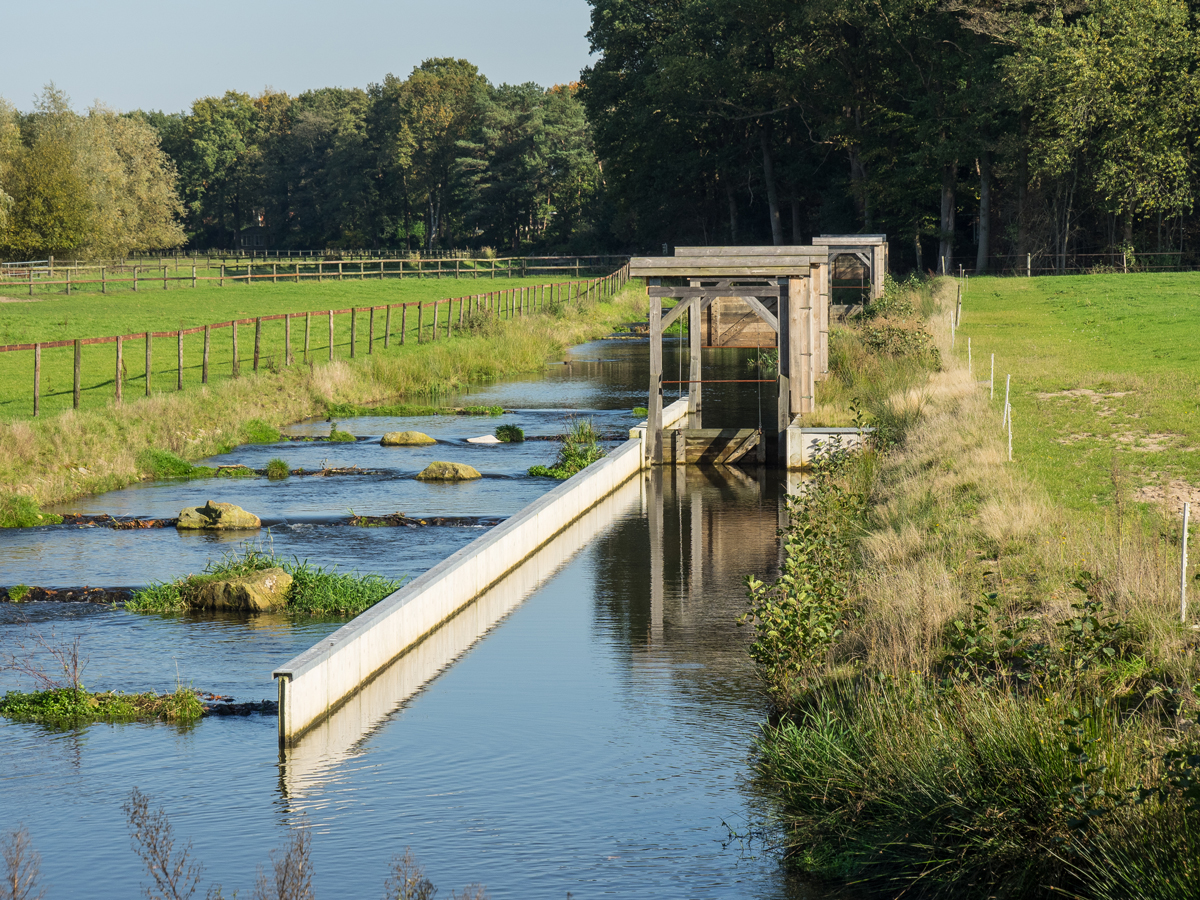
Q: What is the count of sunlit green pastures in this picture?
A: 2